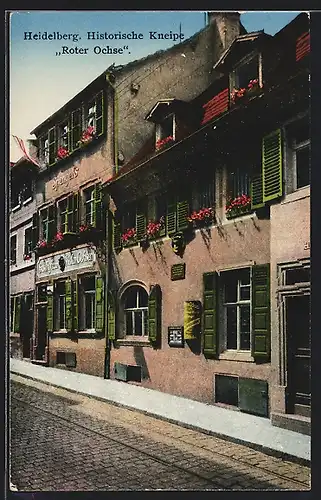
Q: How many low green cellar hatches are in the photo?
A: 3